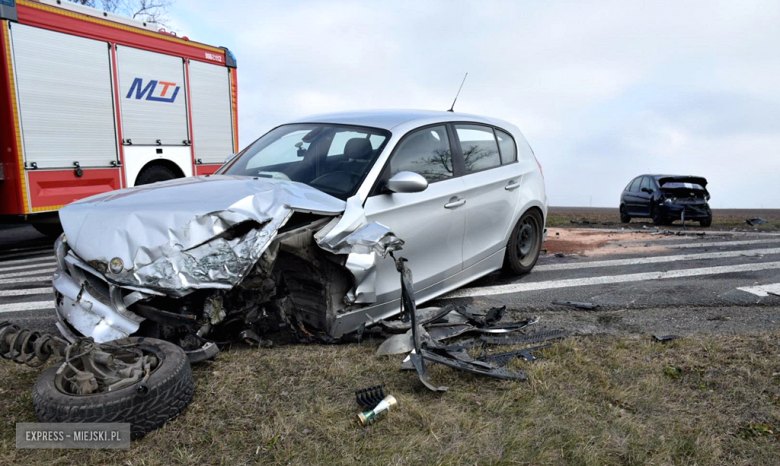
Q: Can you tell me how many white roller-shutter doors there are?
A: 3